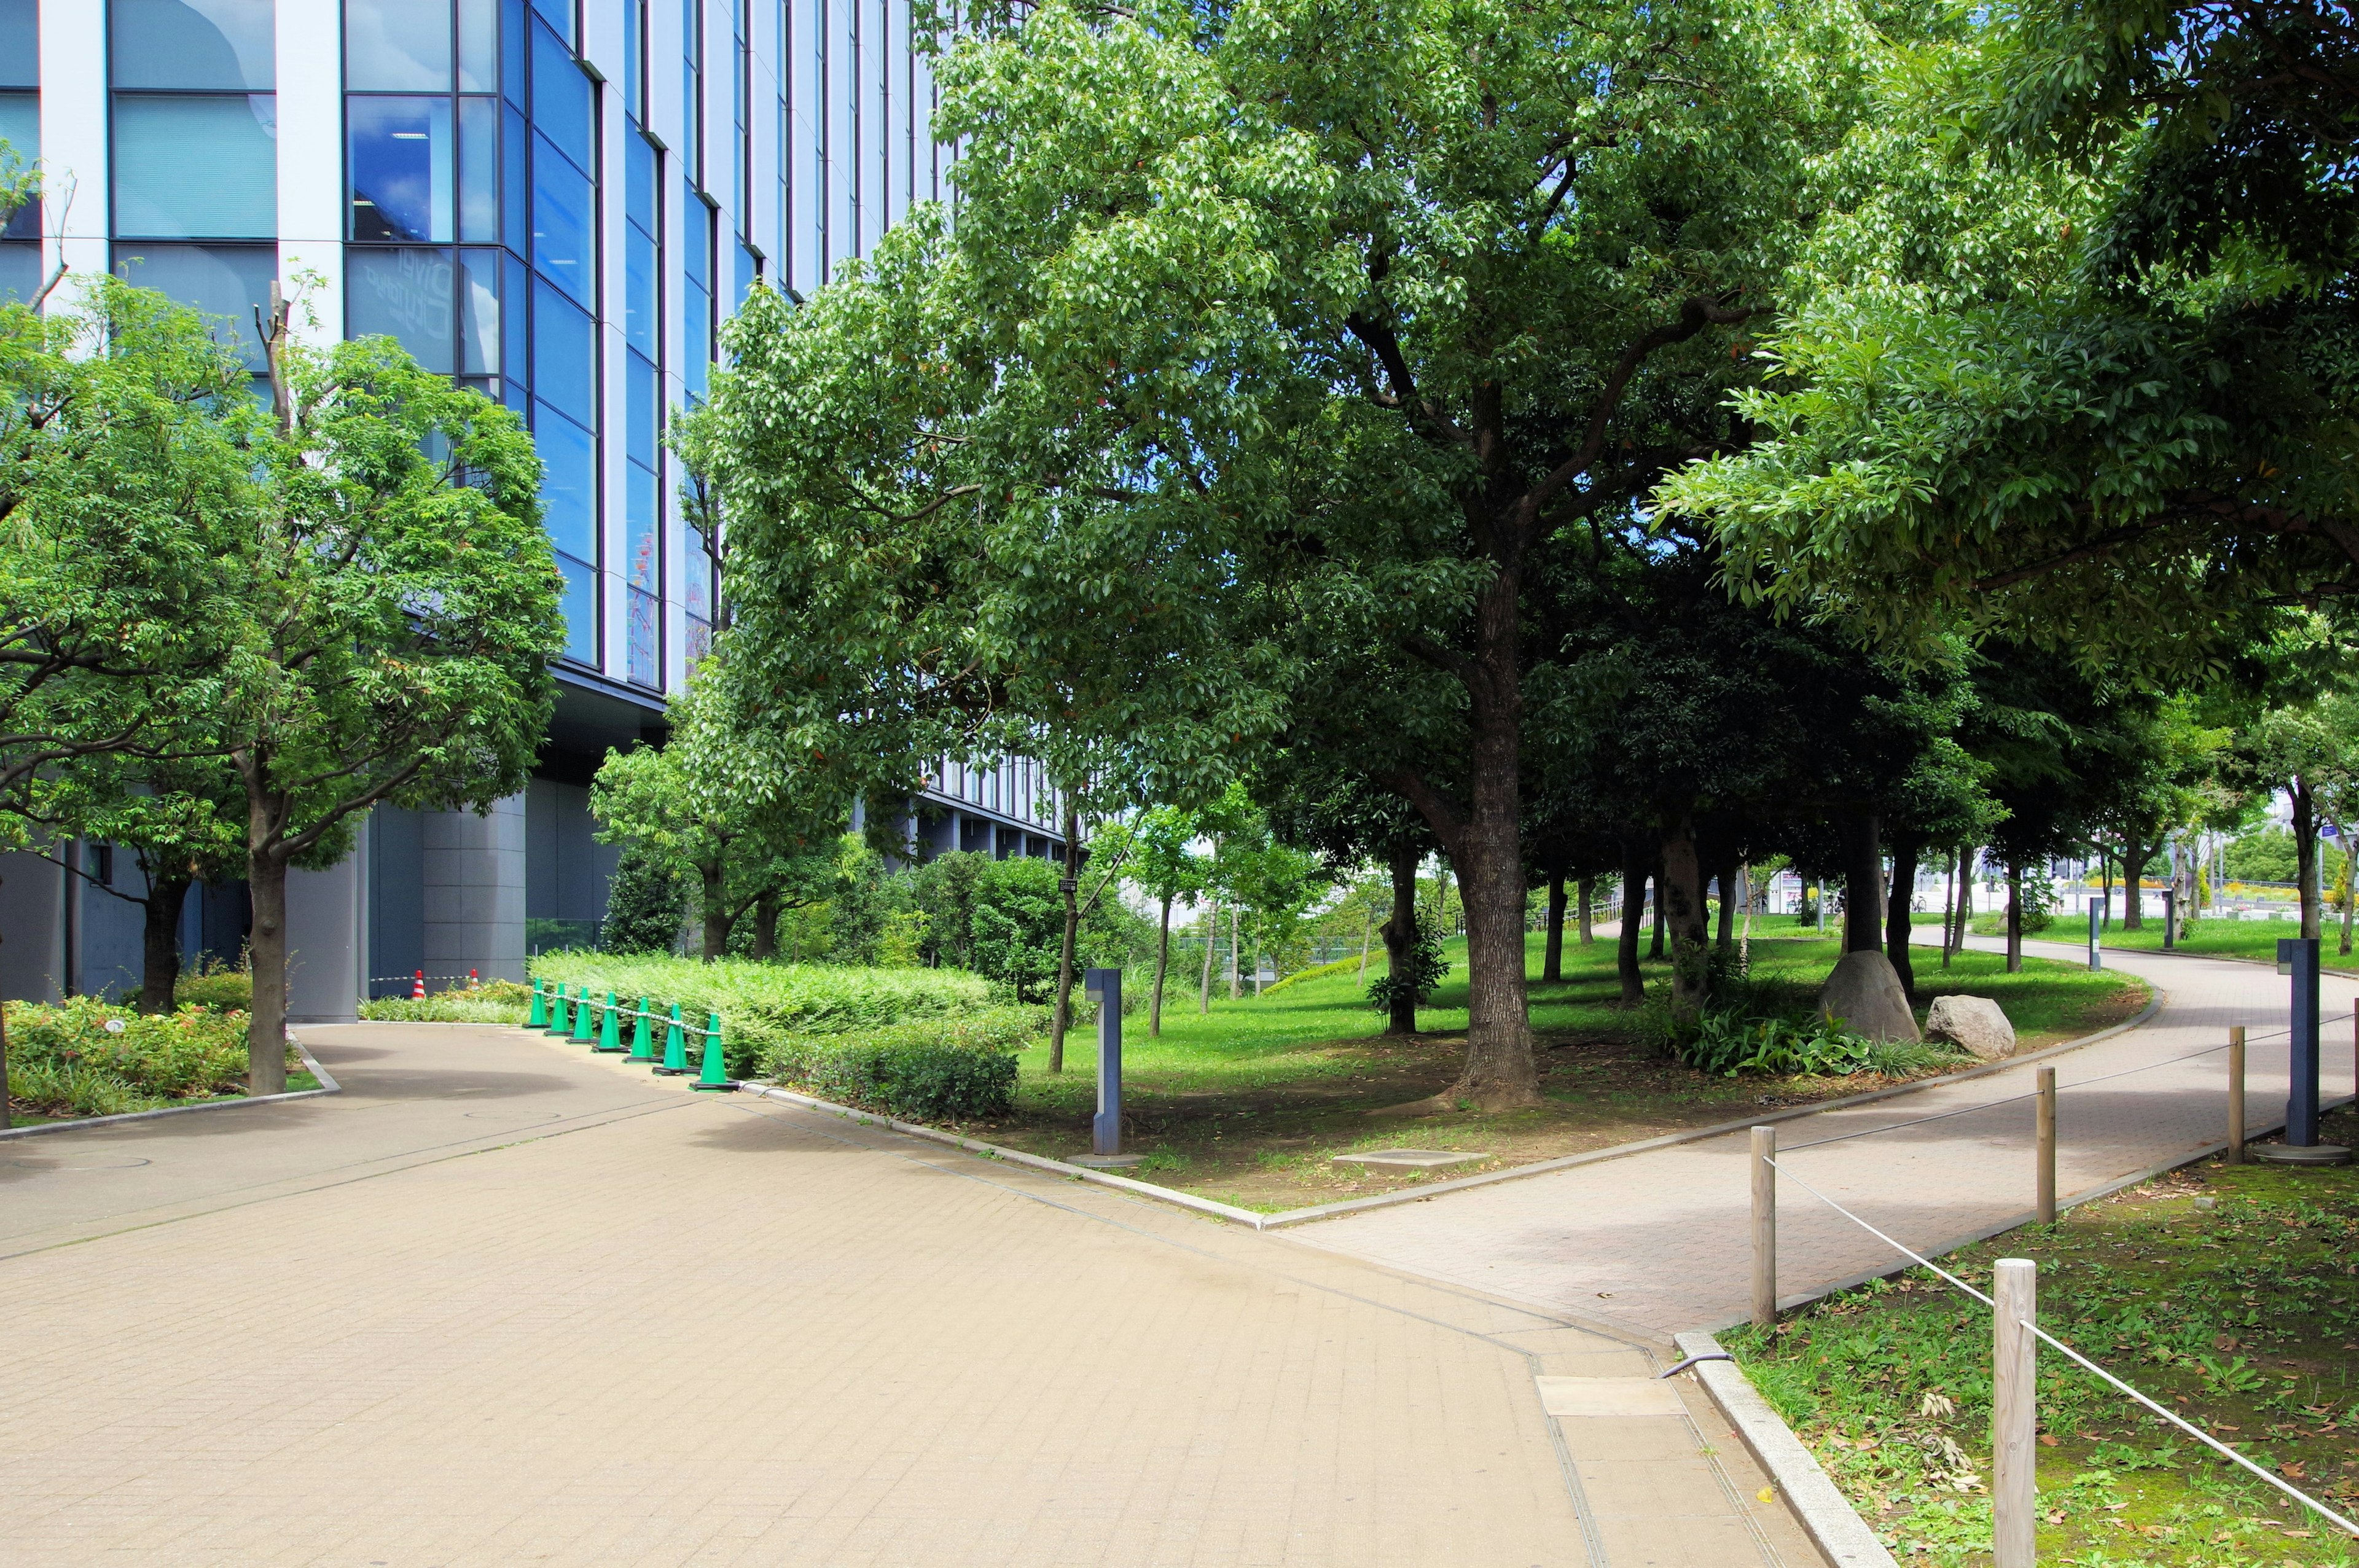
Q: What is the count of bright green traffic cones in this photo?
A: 7